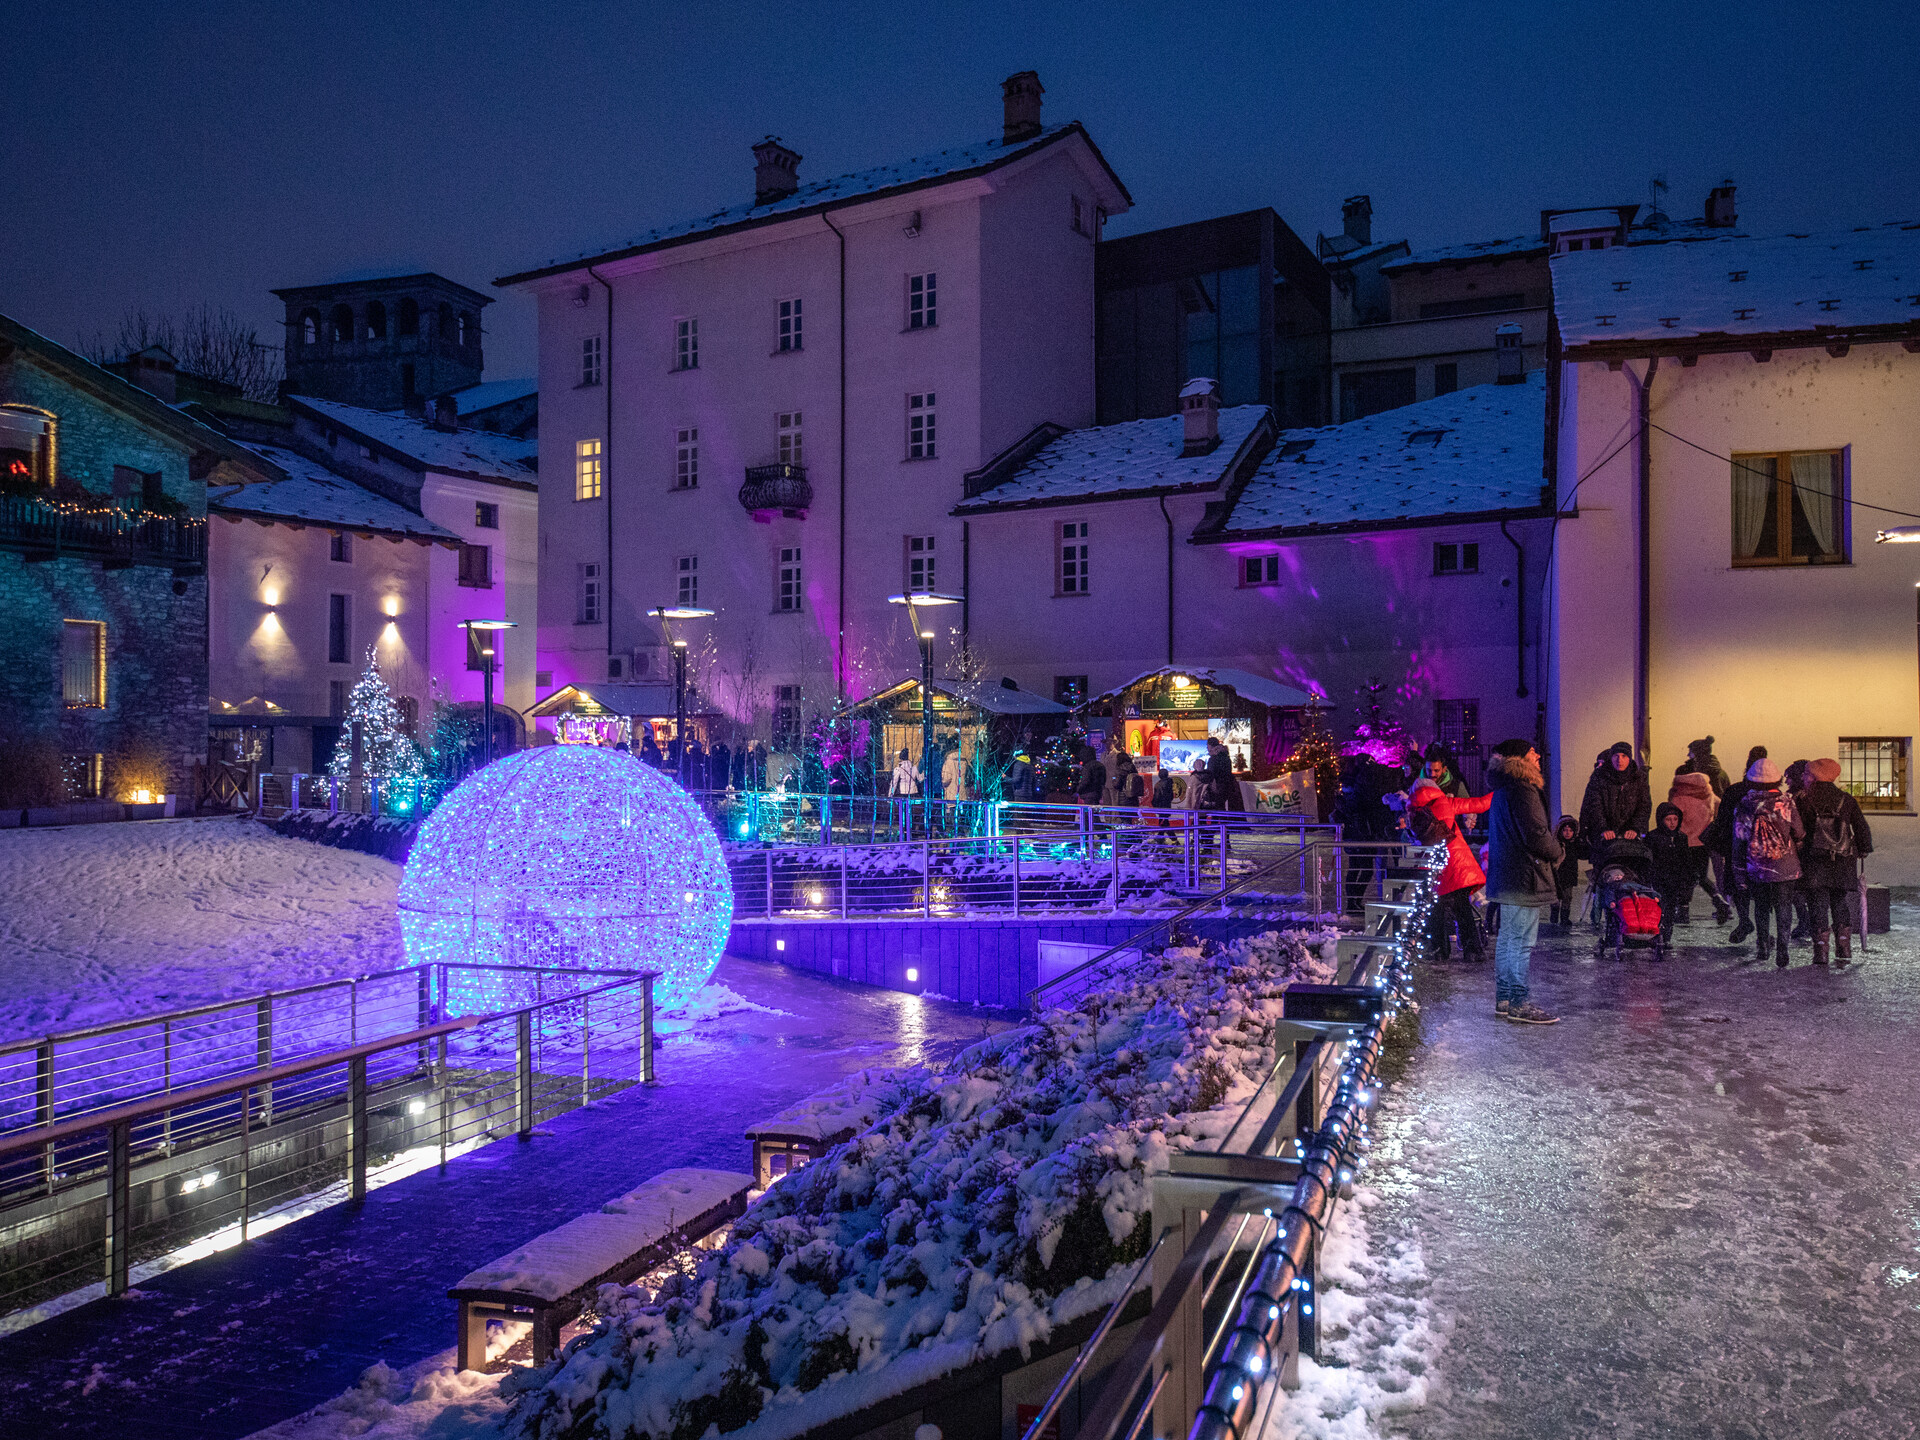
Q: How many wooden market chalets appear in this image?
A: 3